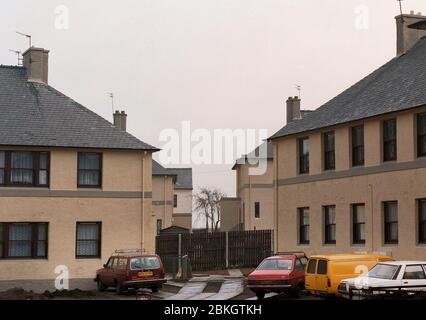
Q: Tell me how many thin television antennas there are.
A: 5